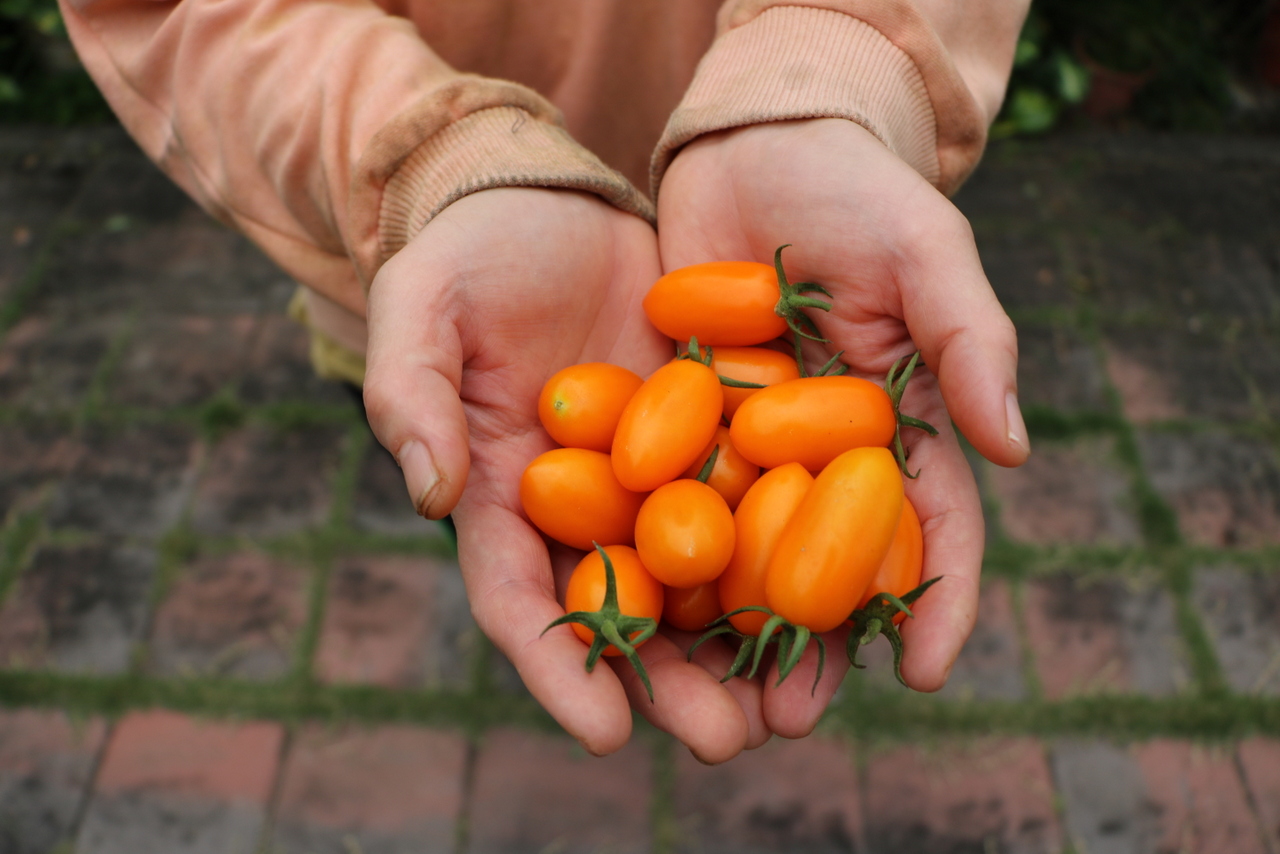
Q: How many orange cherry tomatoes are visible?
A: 13